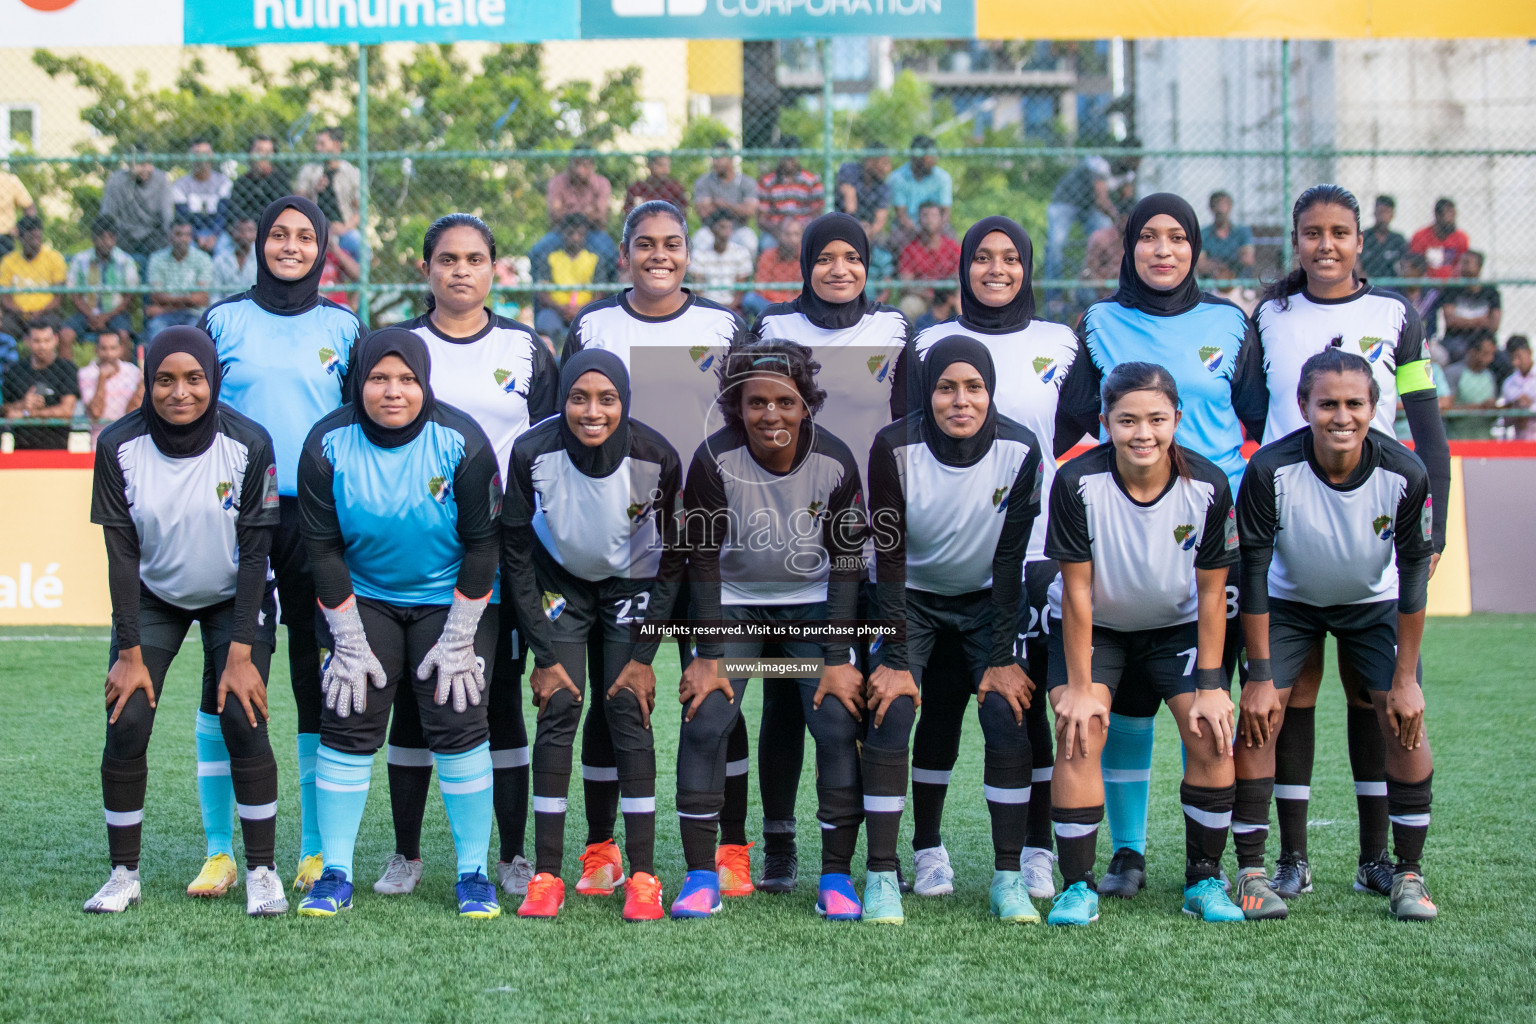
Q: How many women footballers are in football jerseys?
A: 14